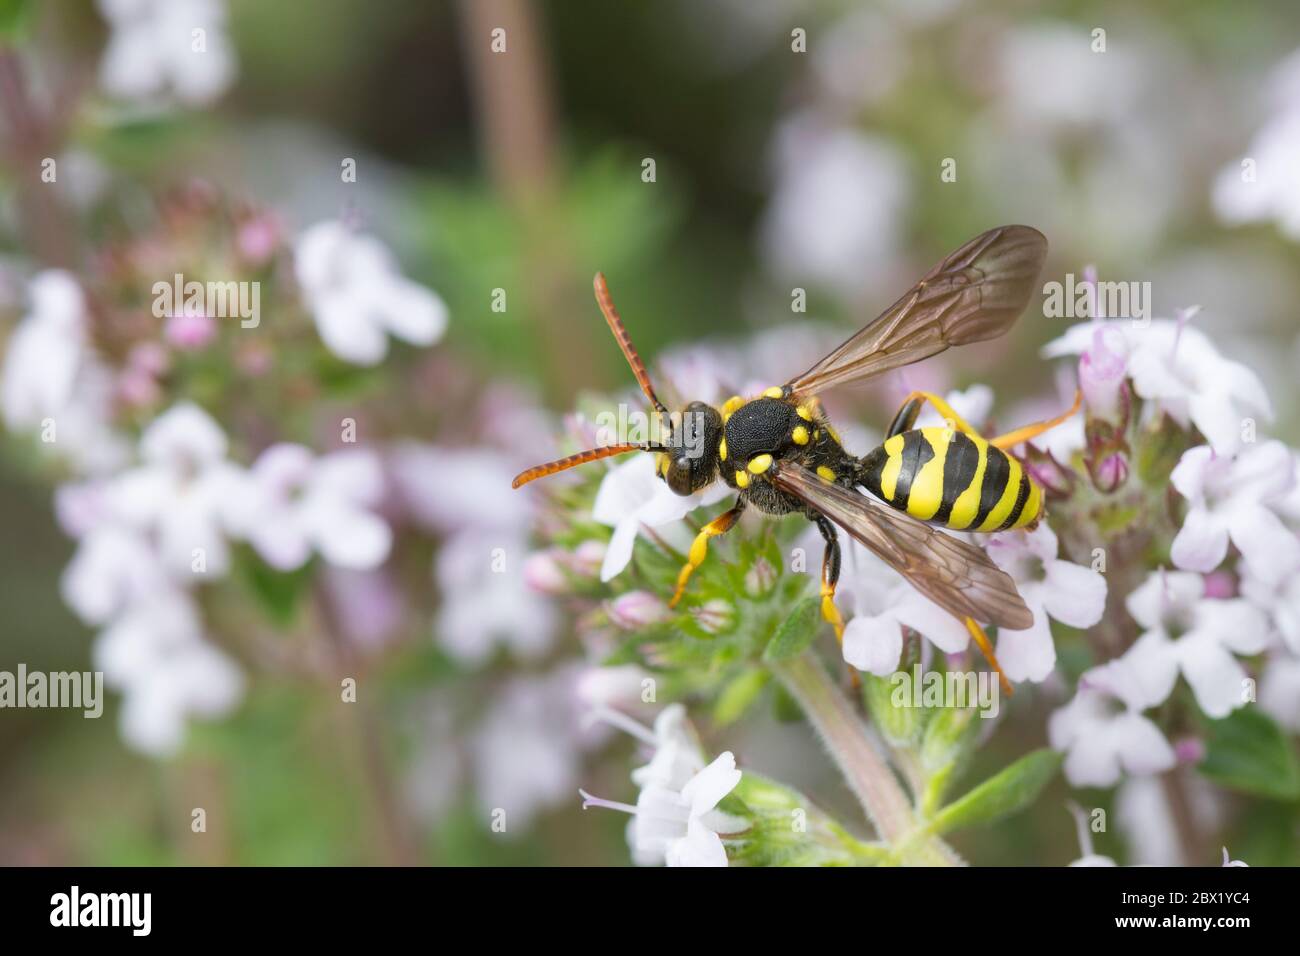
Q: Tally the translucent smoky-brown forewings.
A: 2